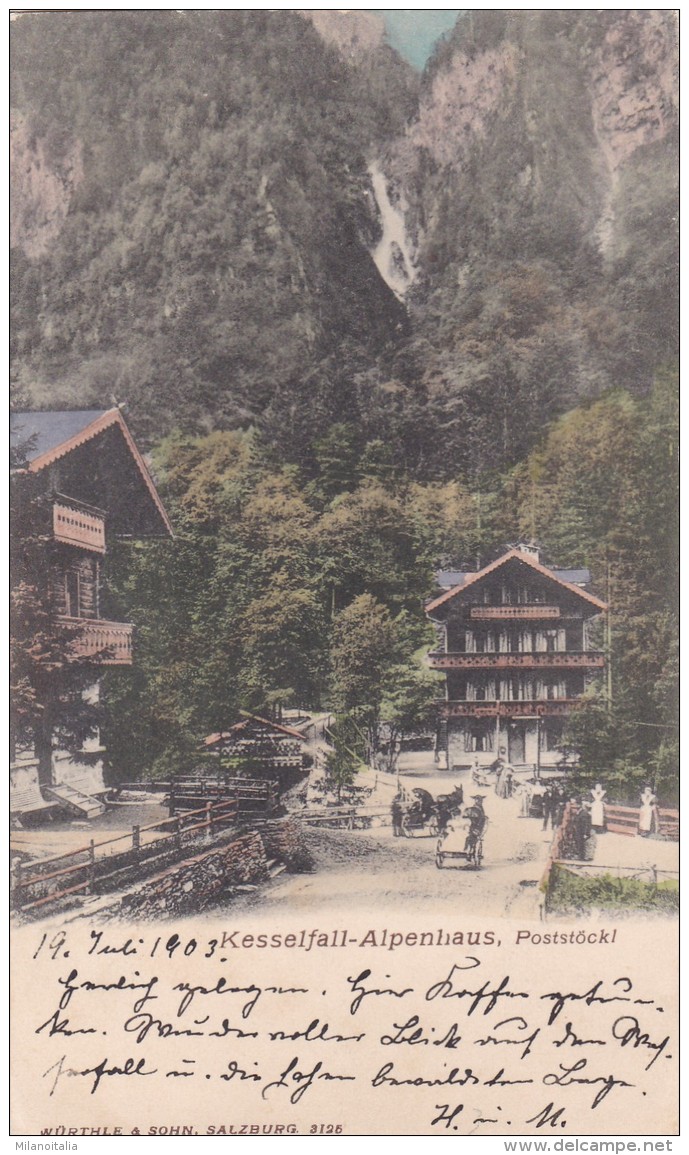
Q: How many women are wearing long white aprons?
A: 2